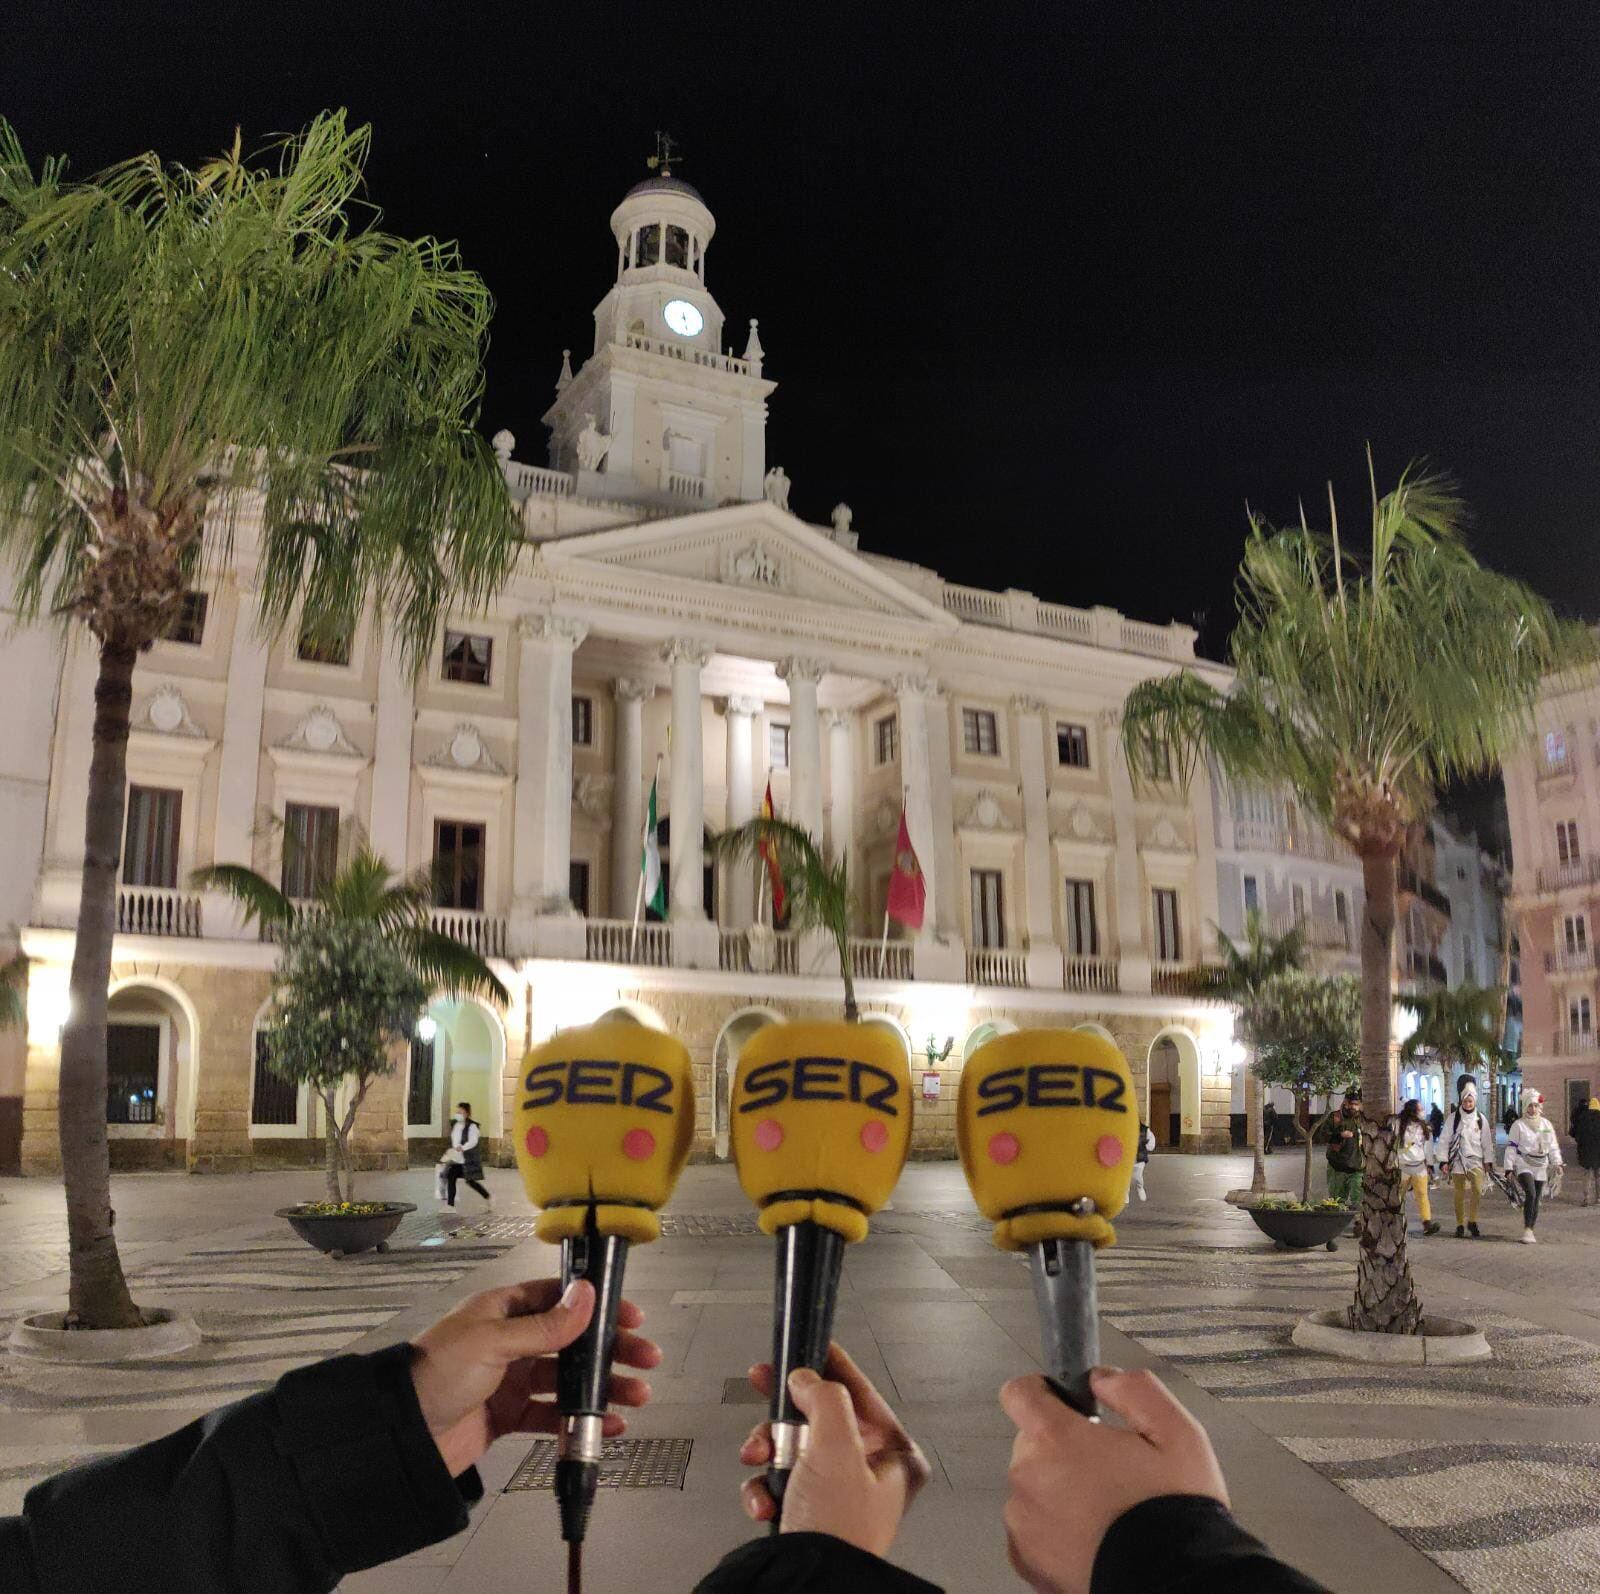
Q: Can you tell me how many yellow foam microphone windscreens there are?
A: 3